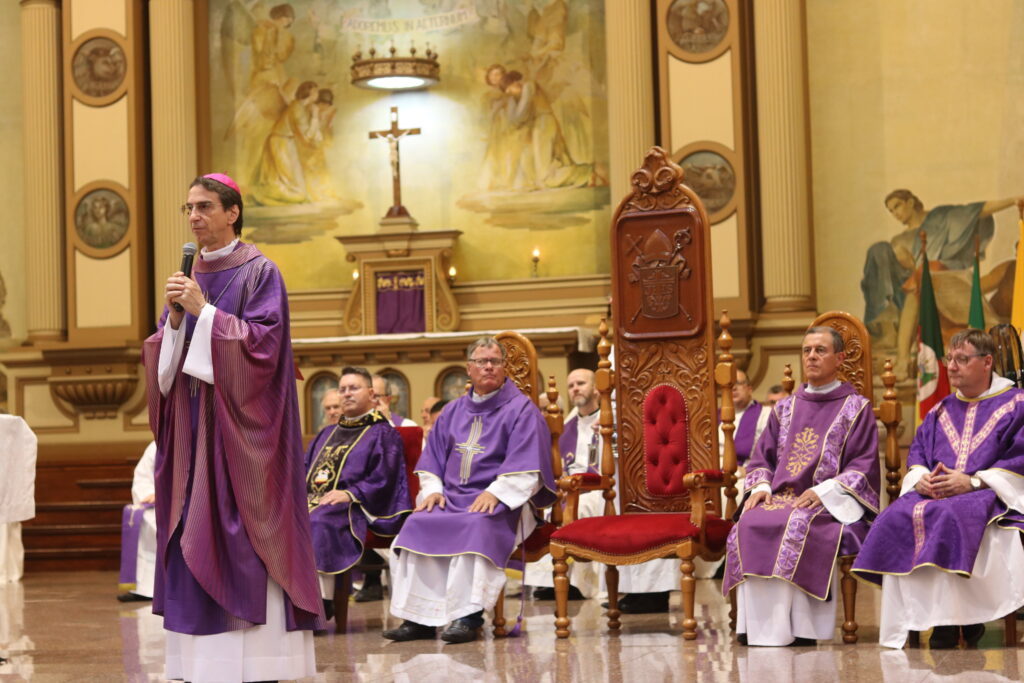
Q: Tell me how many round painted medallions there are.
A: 4